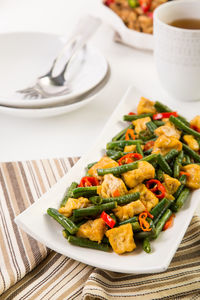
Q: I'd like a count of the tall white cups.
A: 1